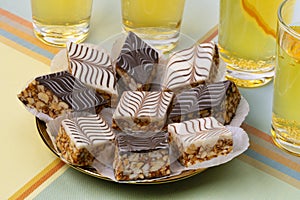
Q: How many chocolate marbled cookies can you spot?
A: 4